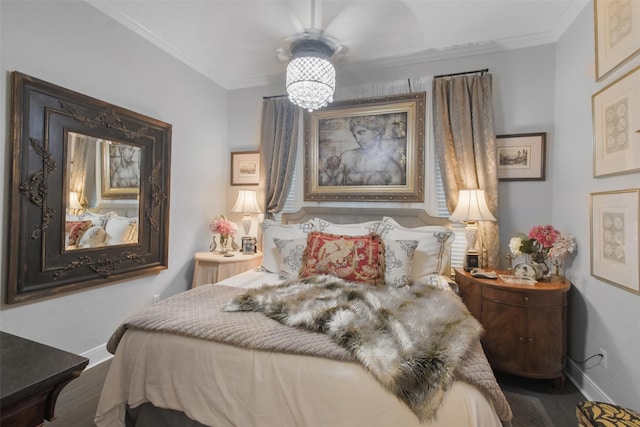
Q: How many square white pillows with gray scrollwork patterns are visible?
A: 2